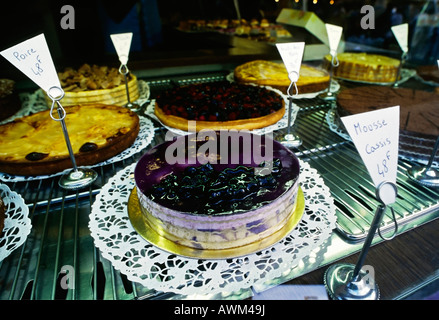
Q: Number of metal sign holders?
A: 7